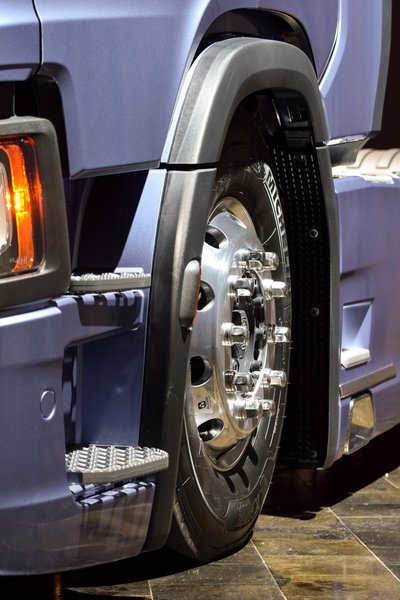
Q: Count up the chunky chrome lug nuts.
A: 10